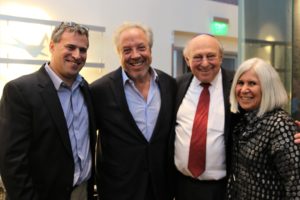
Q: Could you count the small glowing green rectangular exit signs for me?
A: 1